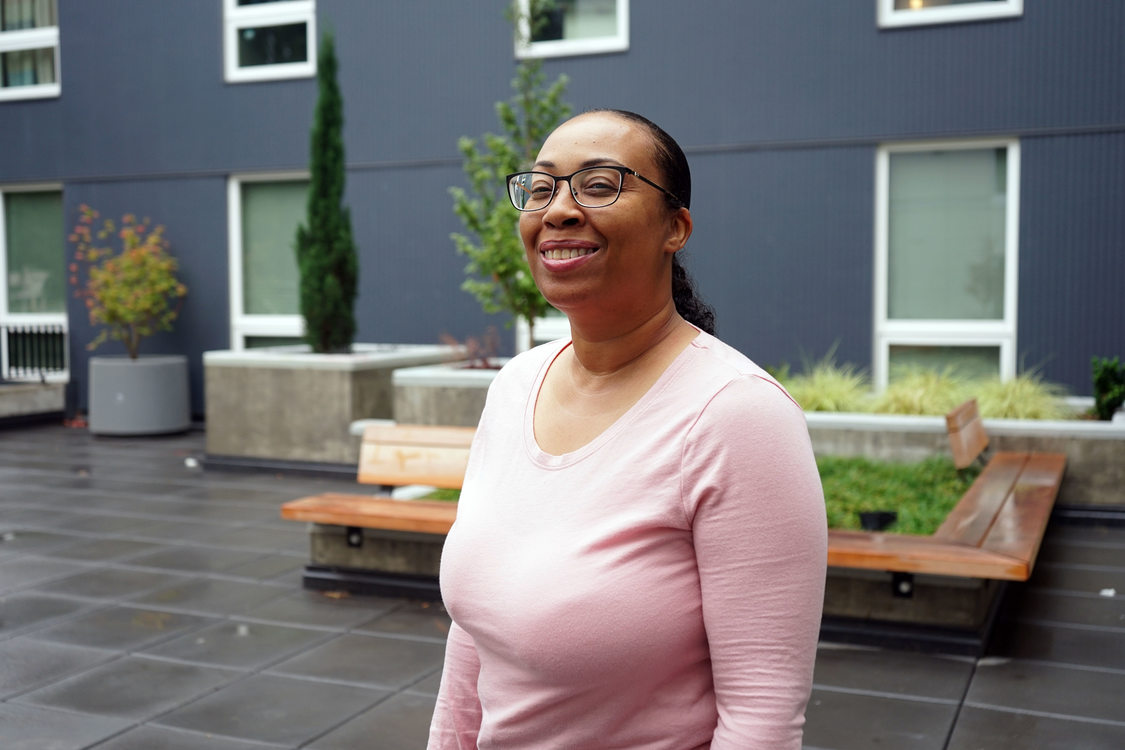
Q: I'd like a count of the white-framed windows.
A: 8